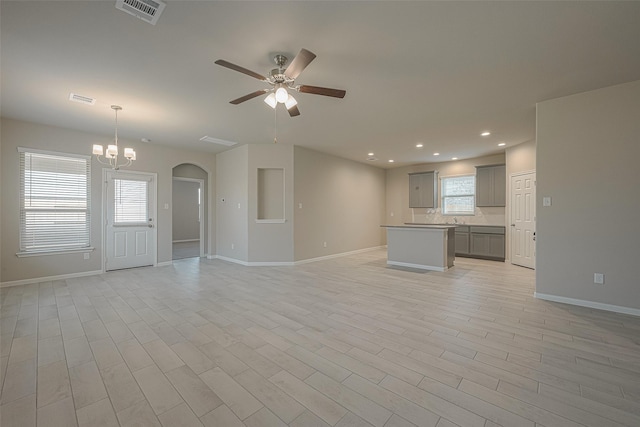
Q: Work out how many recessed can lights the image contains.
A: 7